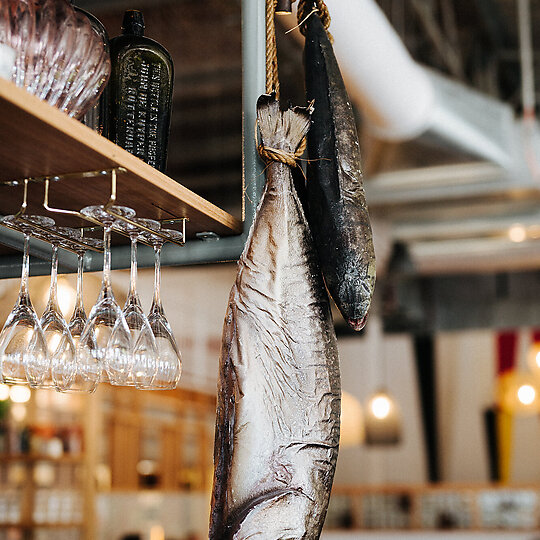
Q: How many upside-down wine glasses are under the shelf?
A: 6